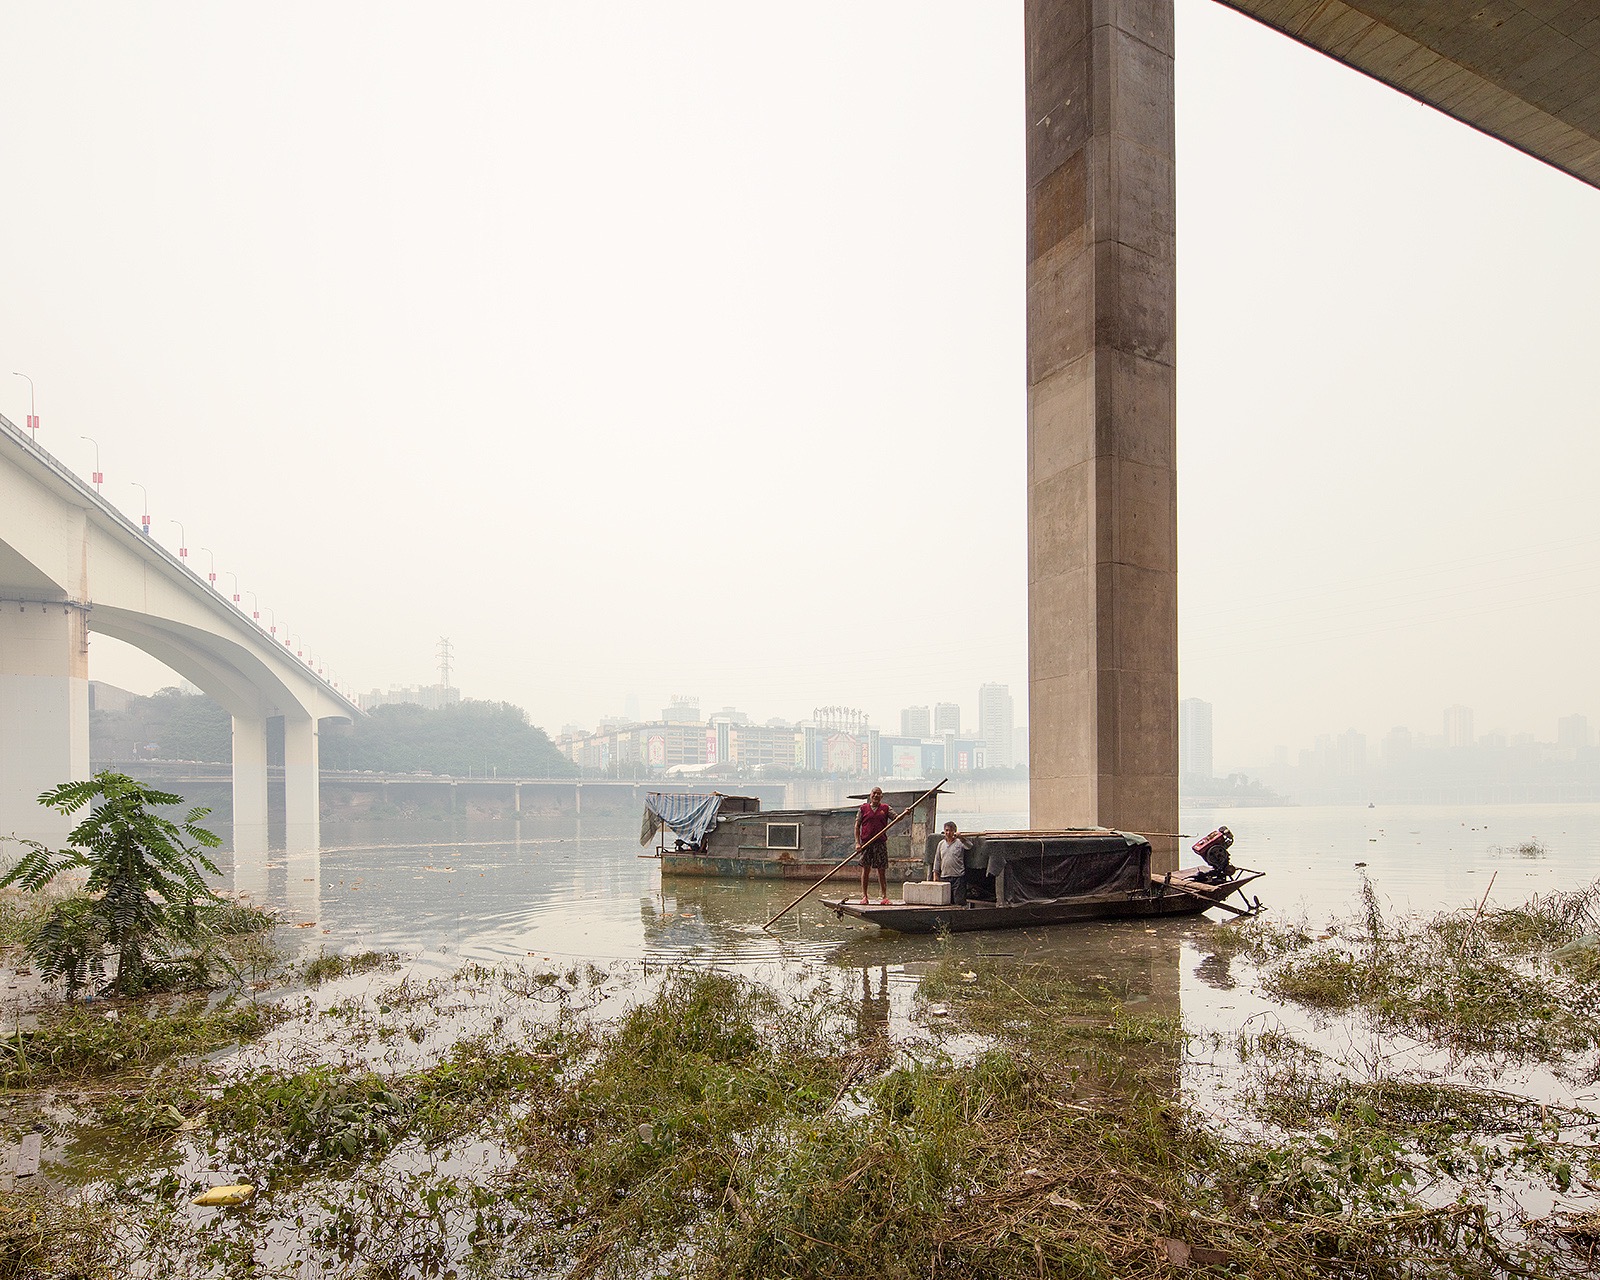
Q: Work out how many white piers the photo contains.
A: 3